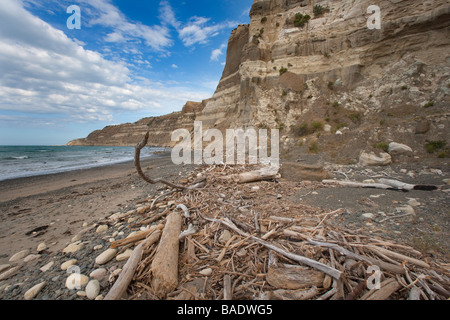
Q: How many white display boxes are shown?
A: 0